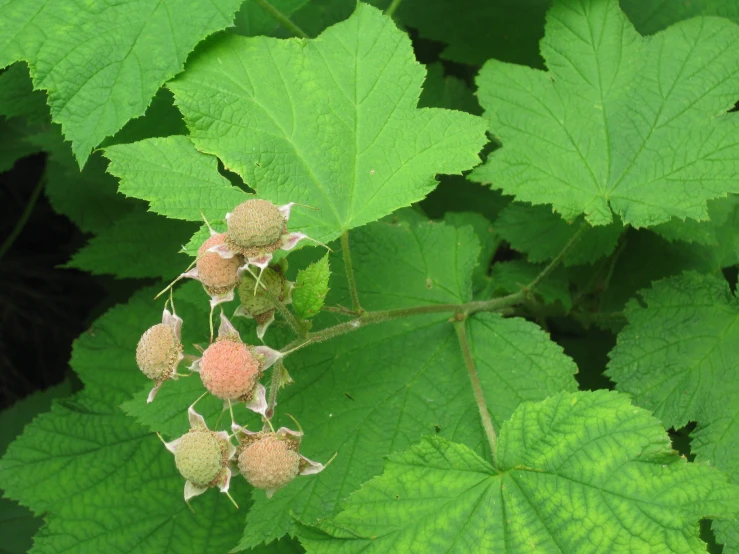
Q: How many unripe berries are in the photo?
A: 7